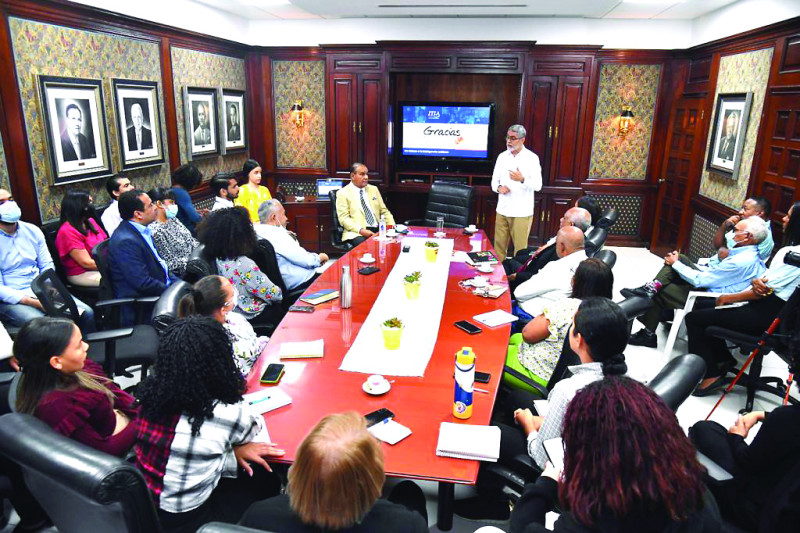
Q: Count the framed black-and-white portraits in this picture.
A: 5